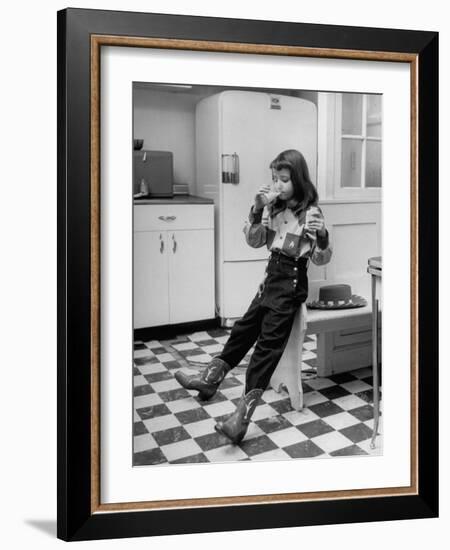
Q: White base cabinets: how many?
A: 1